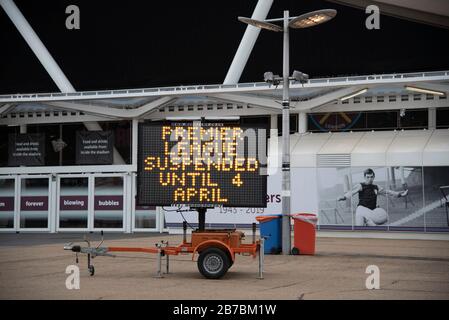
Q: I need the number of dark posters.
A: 2